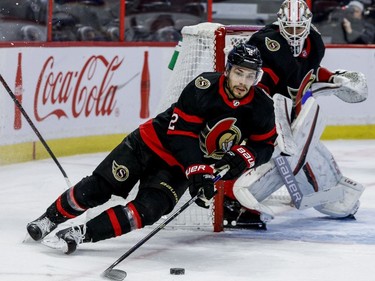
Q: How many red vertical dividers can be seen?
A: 4